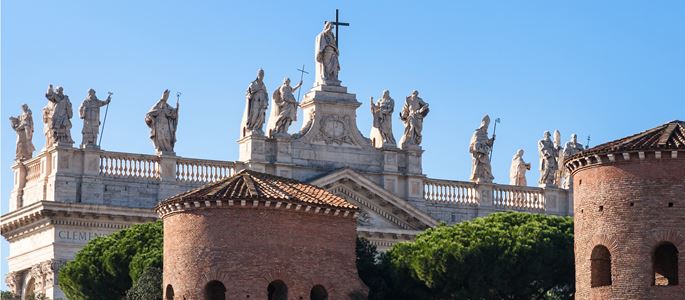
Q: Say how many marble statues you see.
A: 14